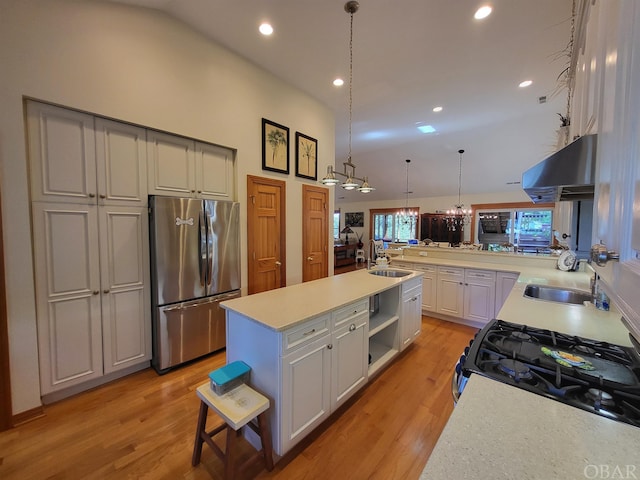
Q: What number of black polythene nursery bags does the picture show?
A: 0